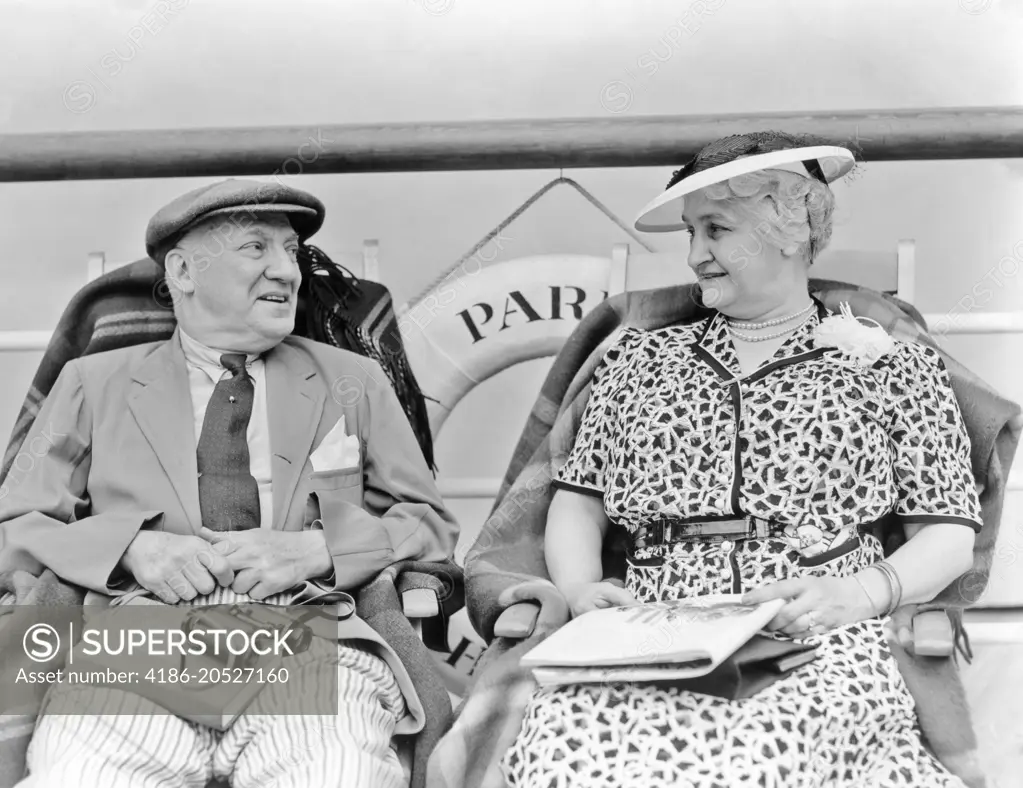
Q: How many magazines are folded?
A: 1